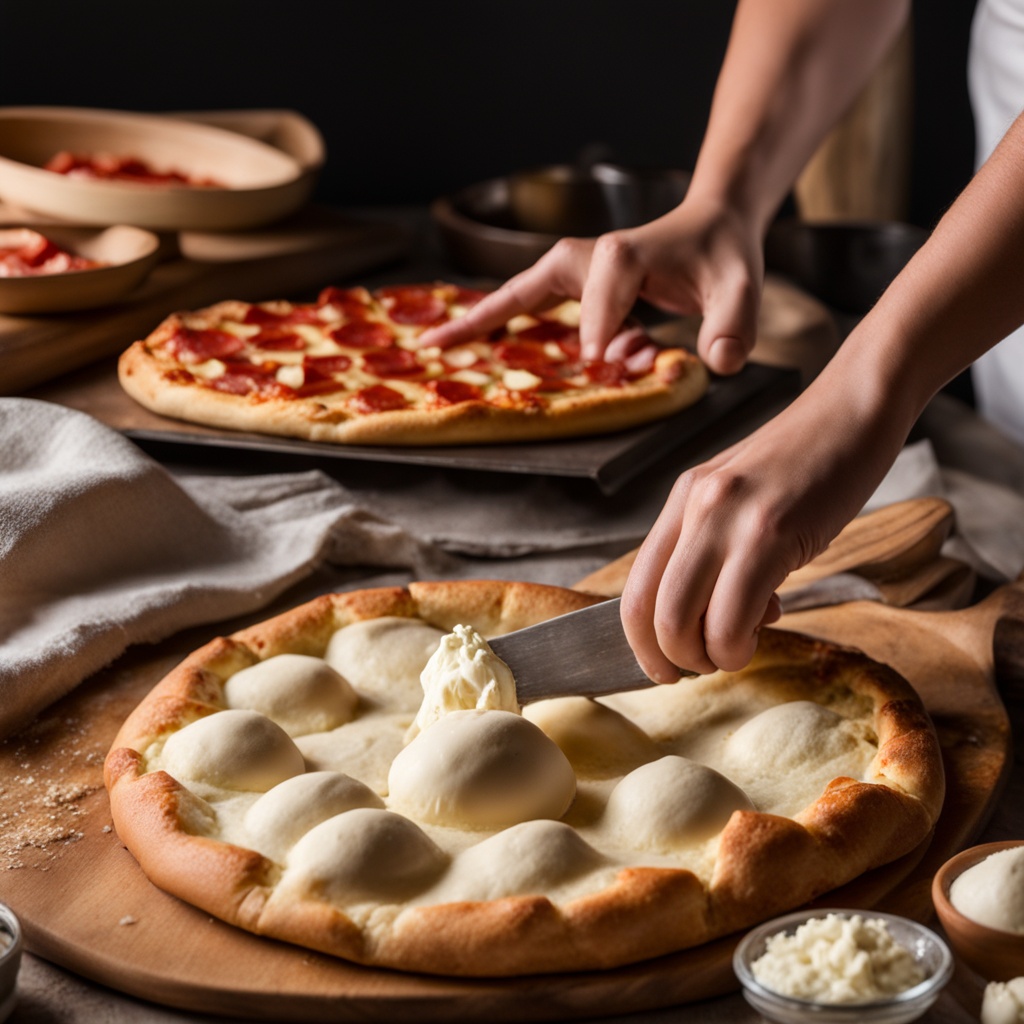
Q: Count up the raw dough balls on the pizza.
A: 10